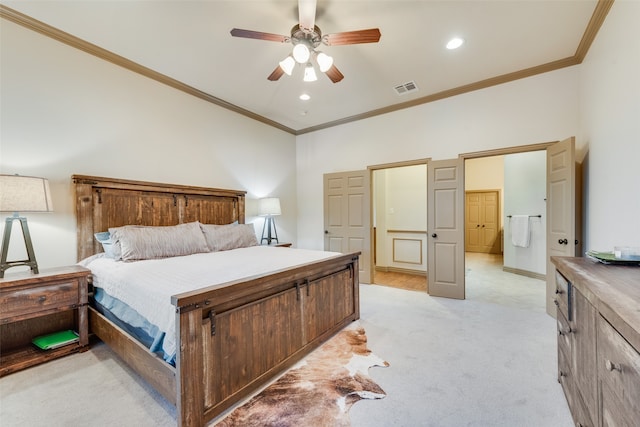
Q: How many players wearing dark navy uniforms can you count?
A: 0